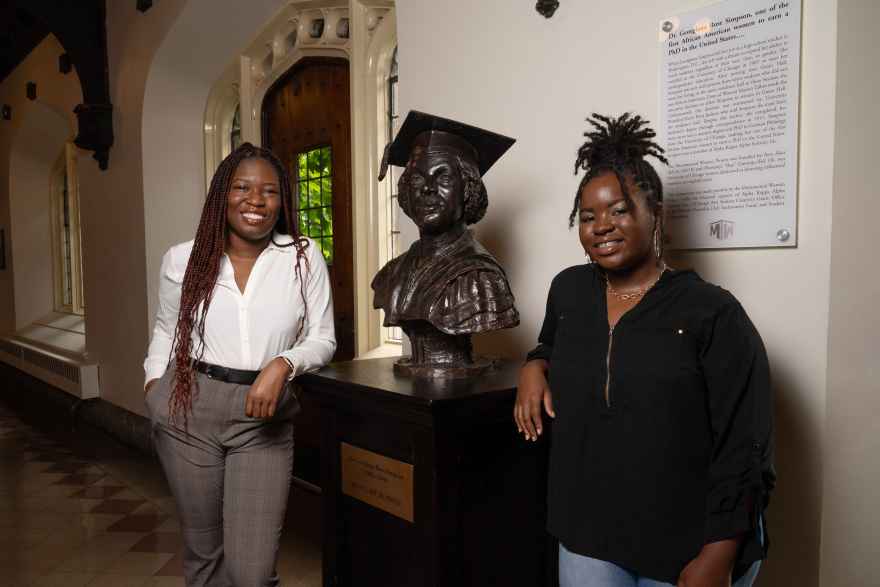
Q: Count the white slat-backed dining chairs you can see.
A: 0